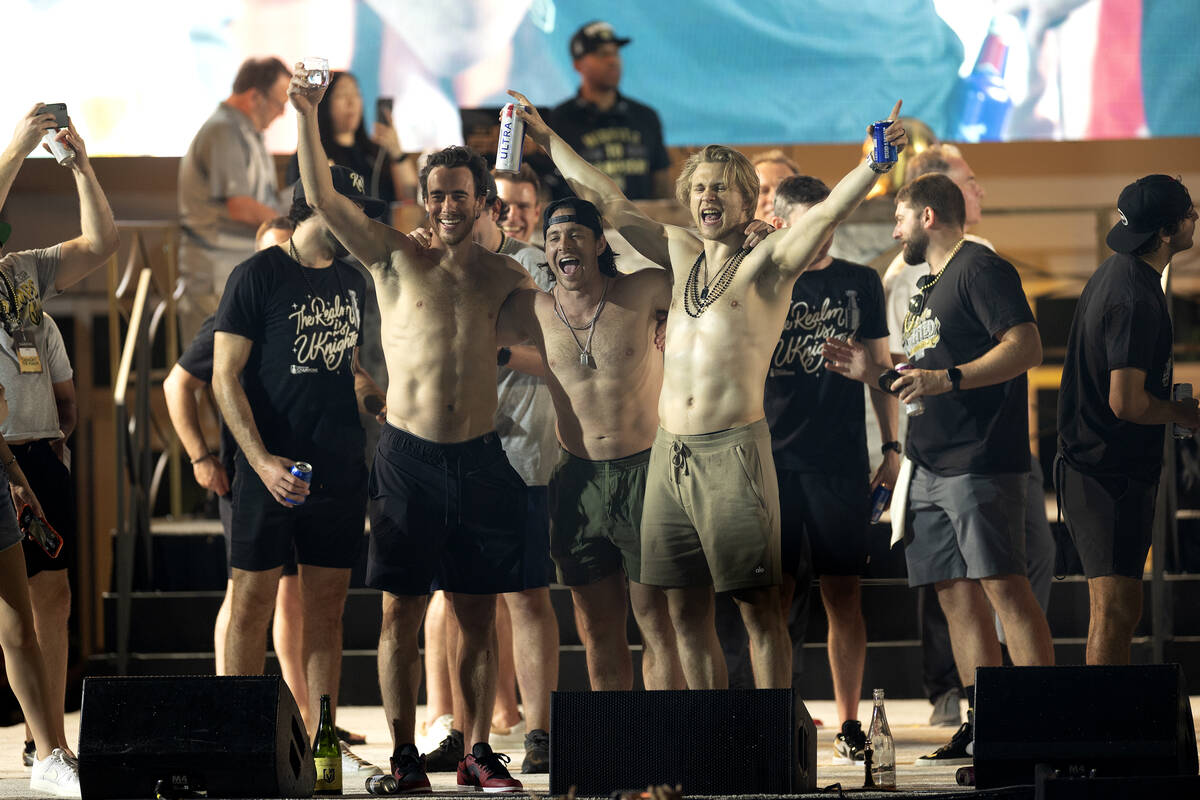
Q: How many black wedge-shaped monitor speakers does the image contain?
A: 3